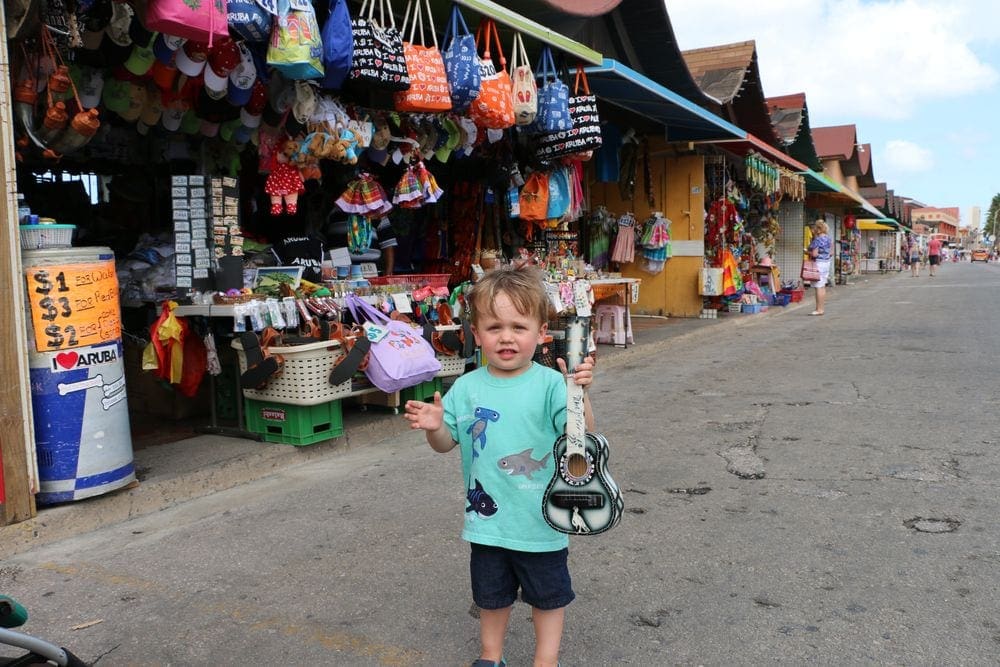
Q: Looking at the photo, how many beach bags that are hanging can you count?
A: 11